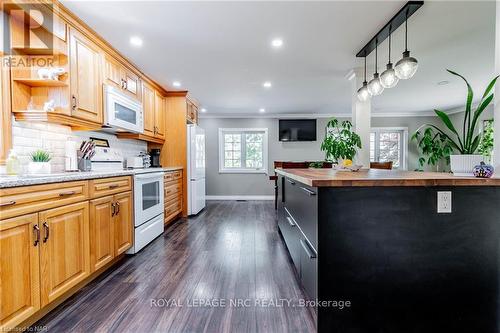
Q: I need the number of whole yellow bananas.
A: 0